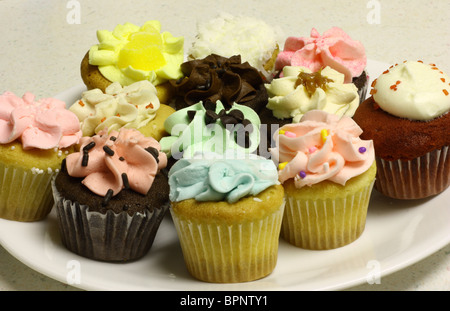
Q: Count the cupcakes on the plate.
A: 12